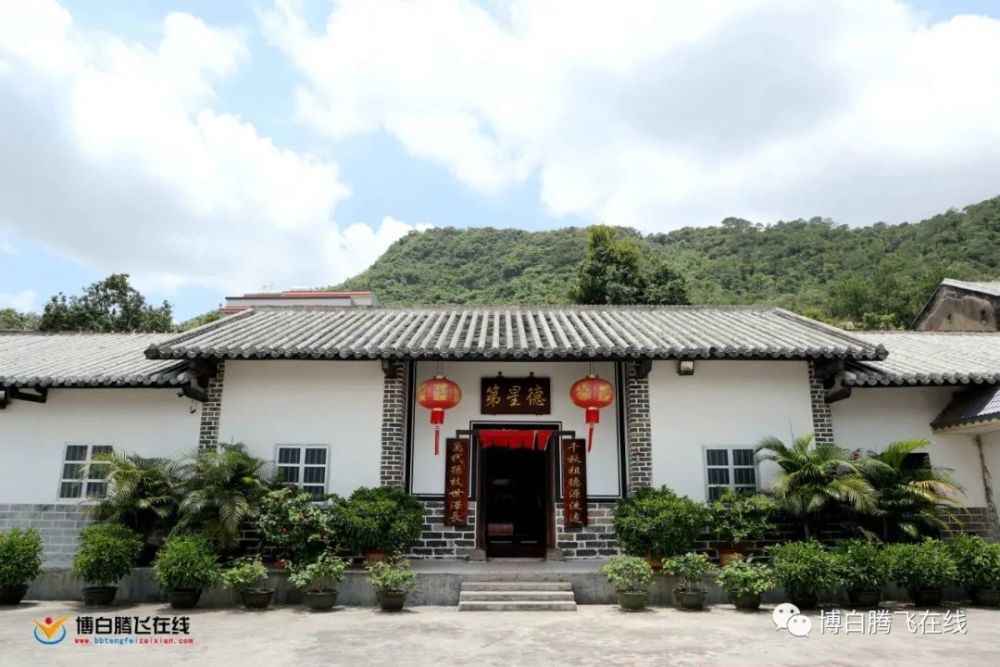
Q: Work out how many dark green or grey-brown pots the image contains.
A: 13